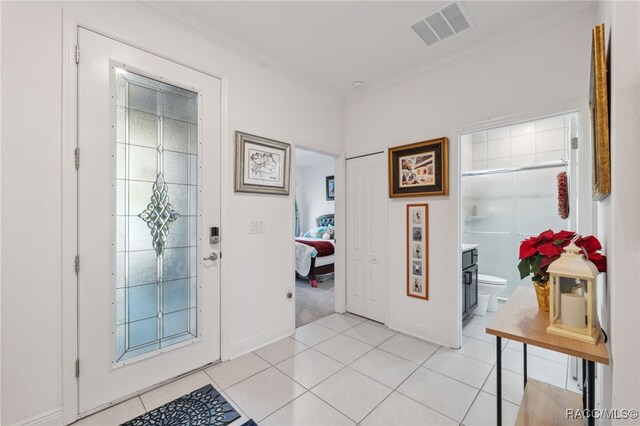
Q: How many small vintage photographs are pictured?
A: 5